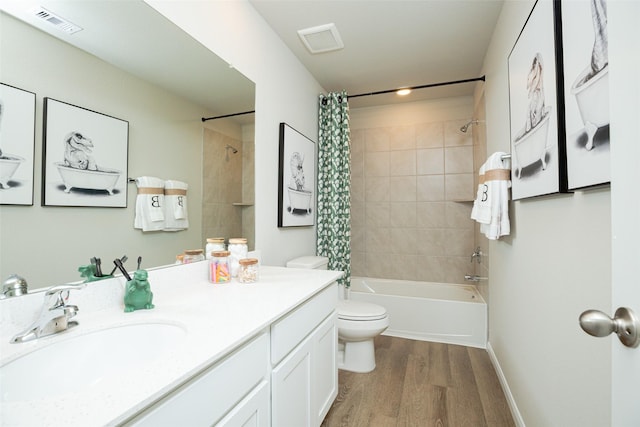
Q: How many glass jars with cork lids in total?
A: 3